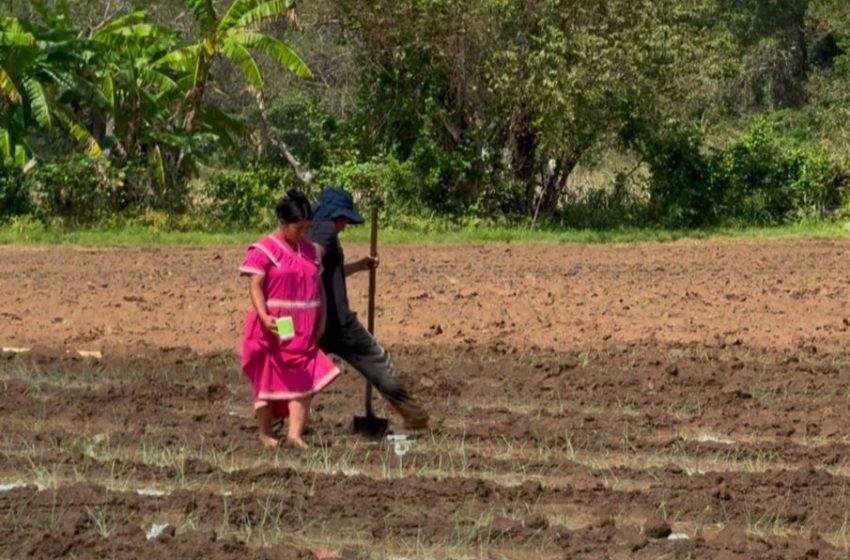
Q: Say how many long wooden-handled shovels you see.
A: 1